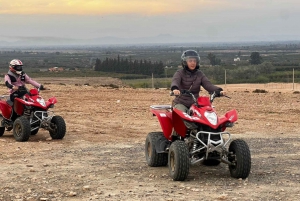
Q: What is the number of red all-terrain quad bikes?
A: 2